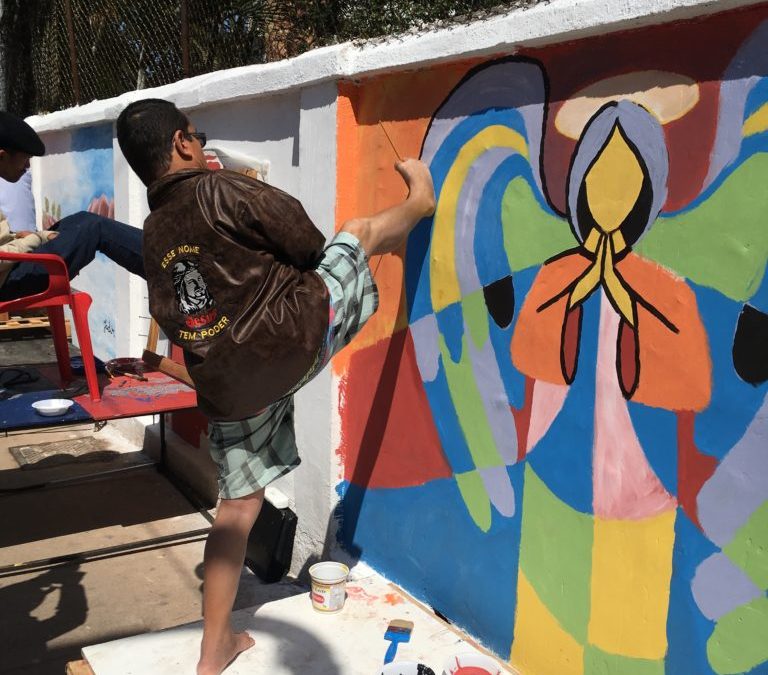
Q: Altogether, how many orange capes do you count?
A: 1